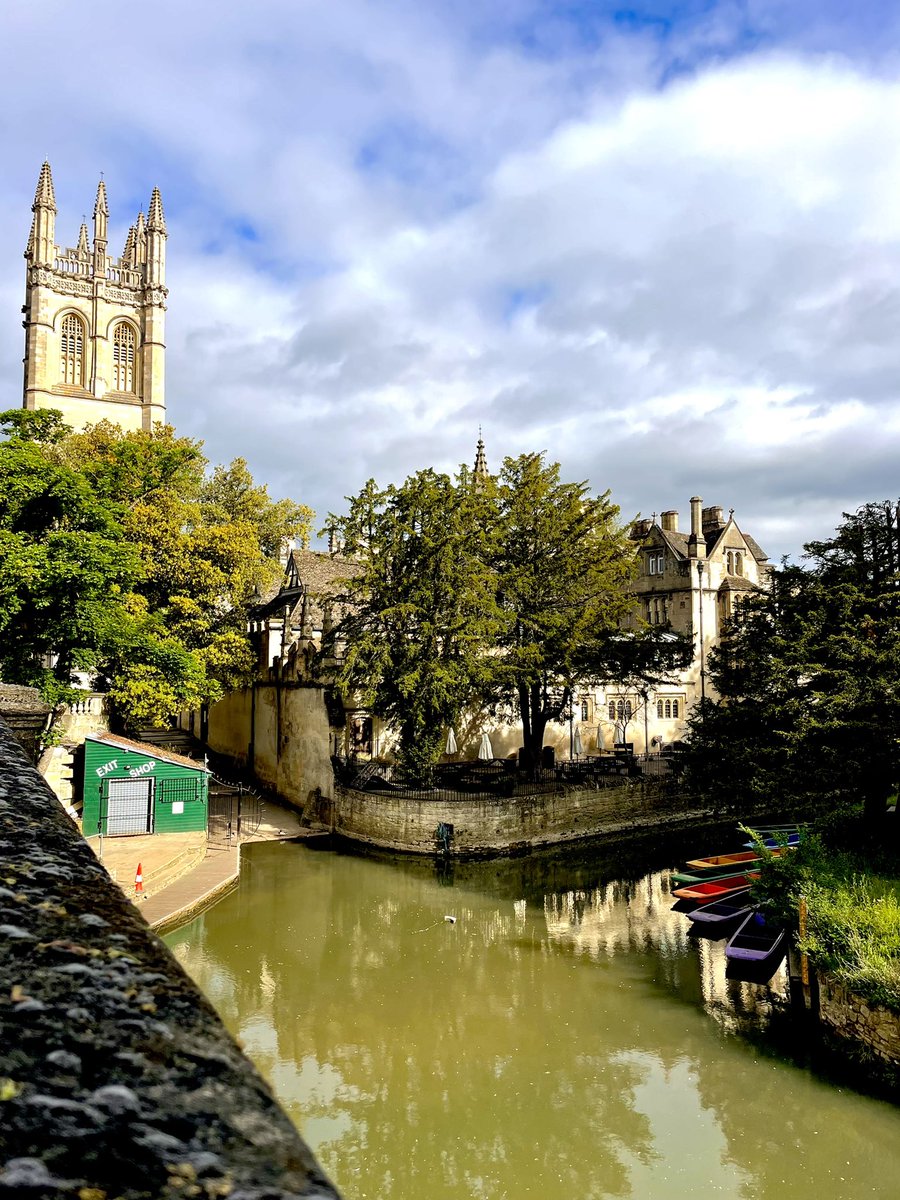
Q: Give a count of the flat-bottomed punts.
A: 7